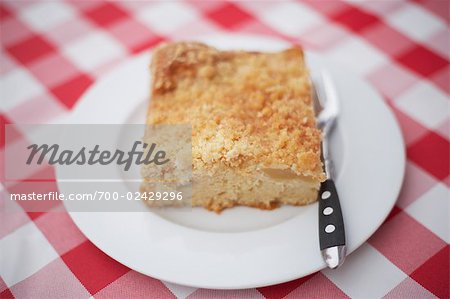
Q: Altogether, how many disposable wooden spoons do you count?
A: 0